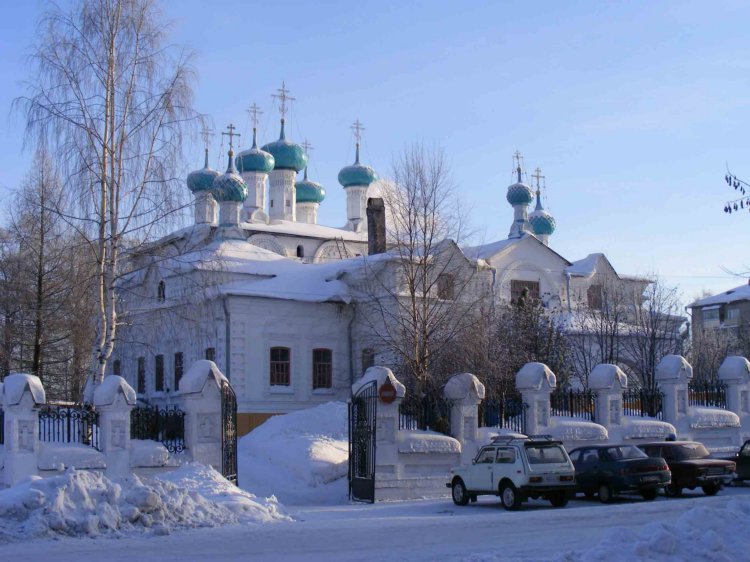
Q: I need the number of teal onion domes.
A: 8